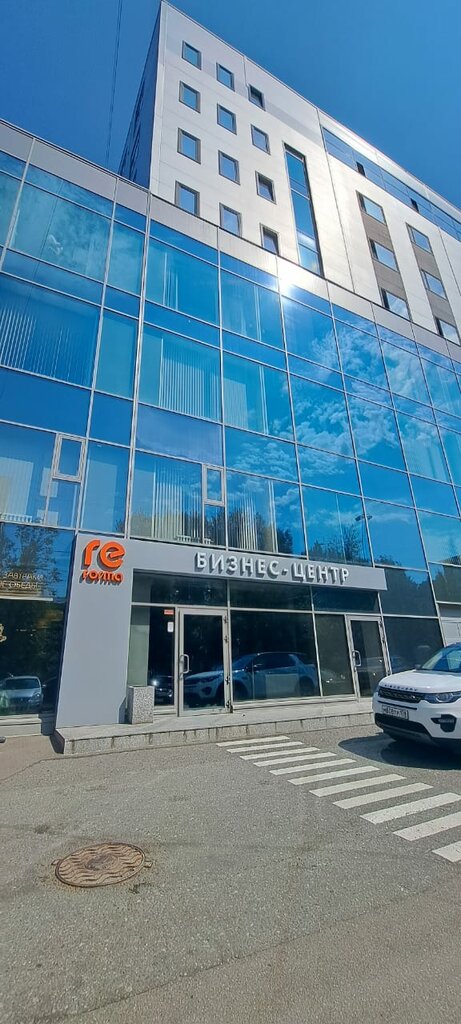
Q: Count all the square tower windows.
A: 12